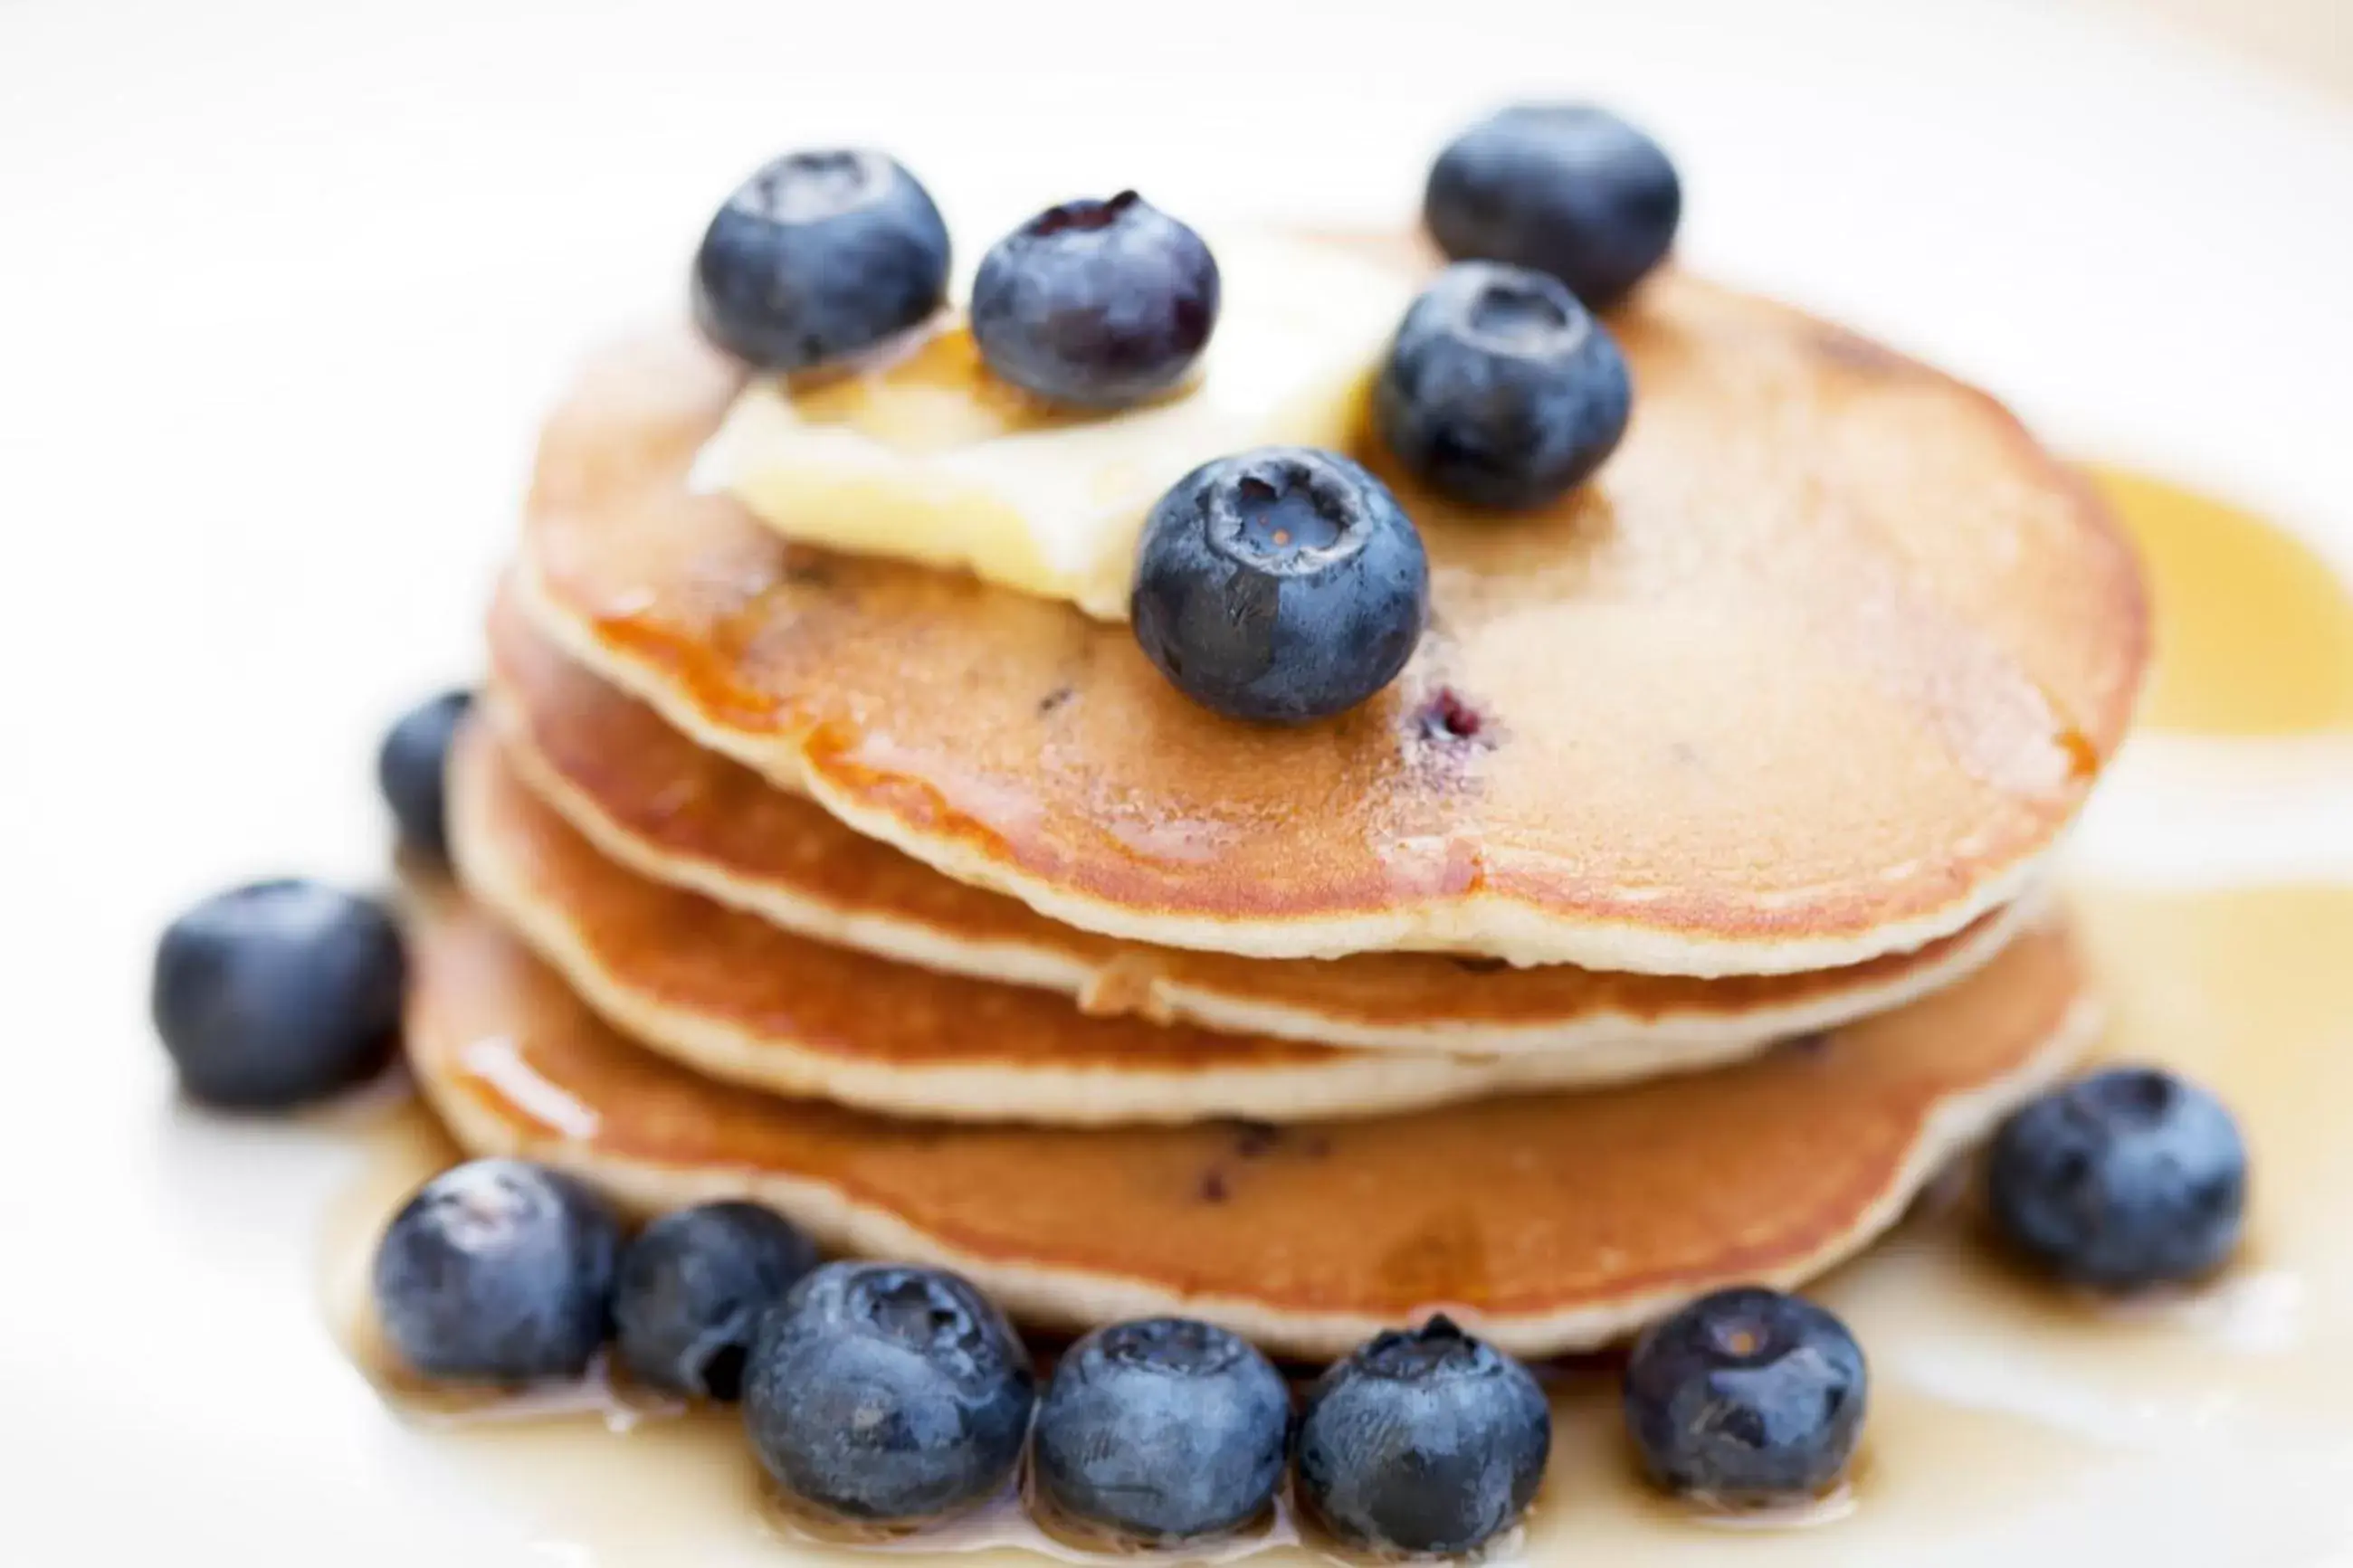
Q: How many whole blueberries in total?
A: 14